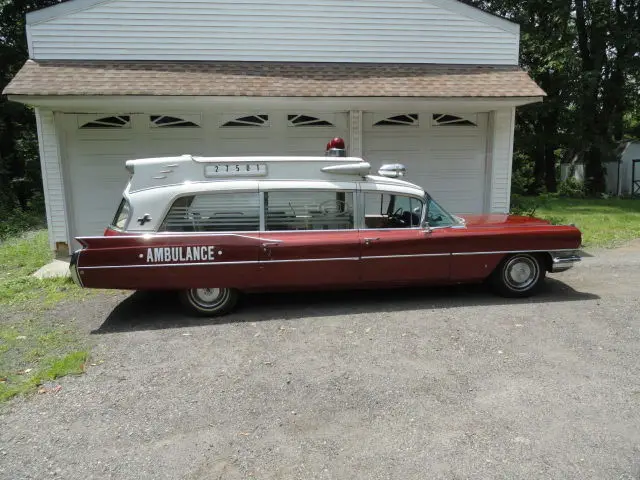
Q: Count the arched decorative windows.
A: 6